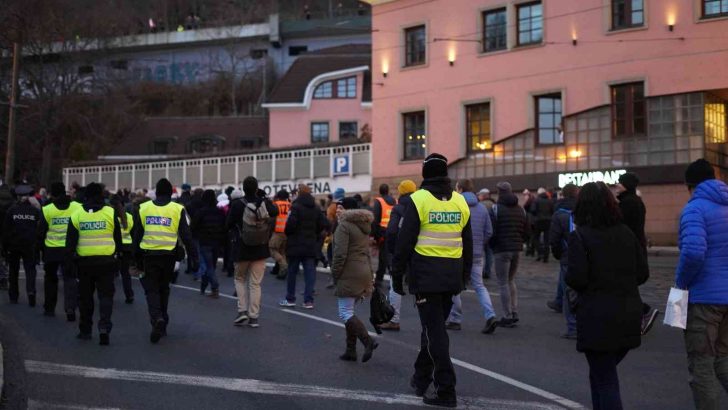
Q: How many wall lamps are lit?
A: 4